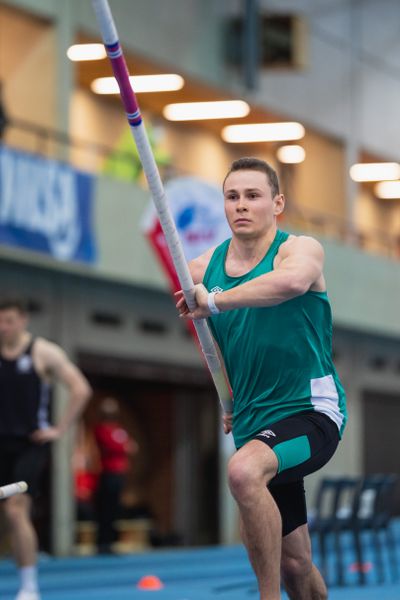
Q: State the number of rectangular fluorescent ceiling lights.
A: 7